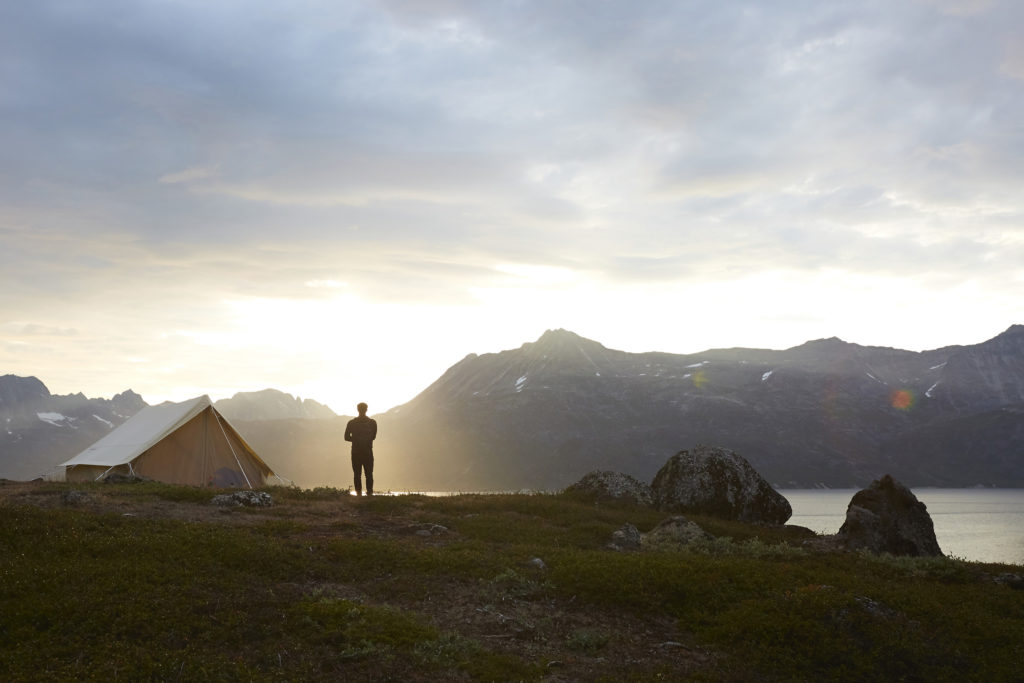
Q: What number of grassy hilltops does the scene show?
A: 1